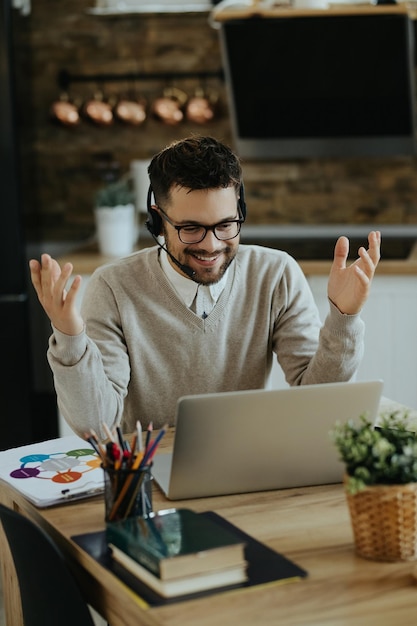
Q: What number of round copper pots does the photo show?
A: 5